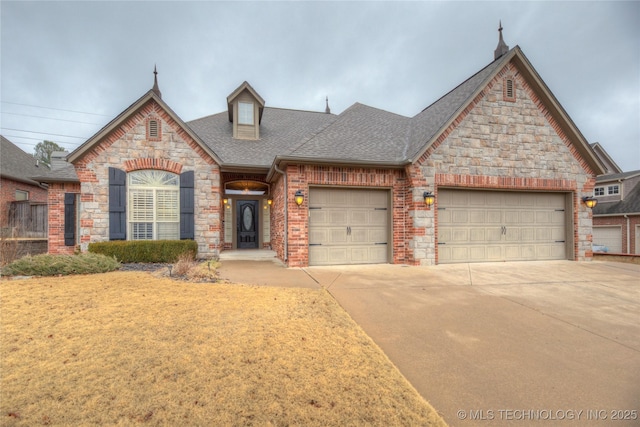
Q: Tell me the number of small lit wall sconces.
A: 5